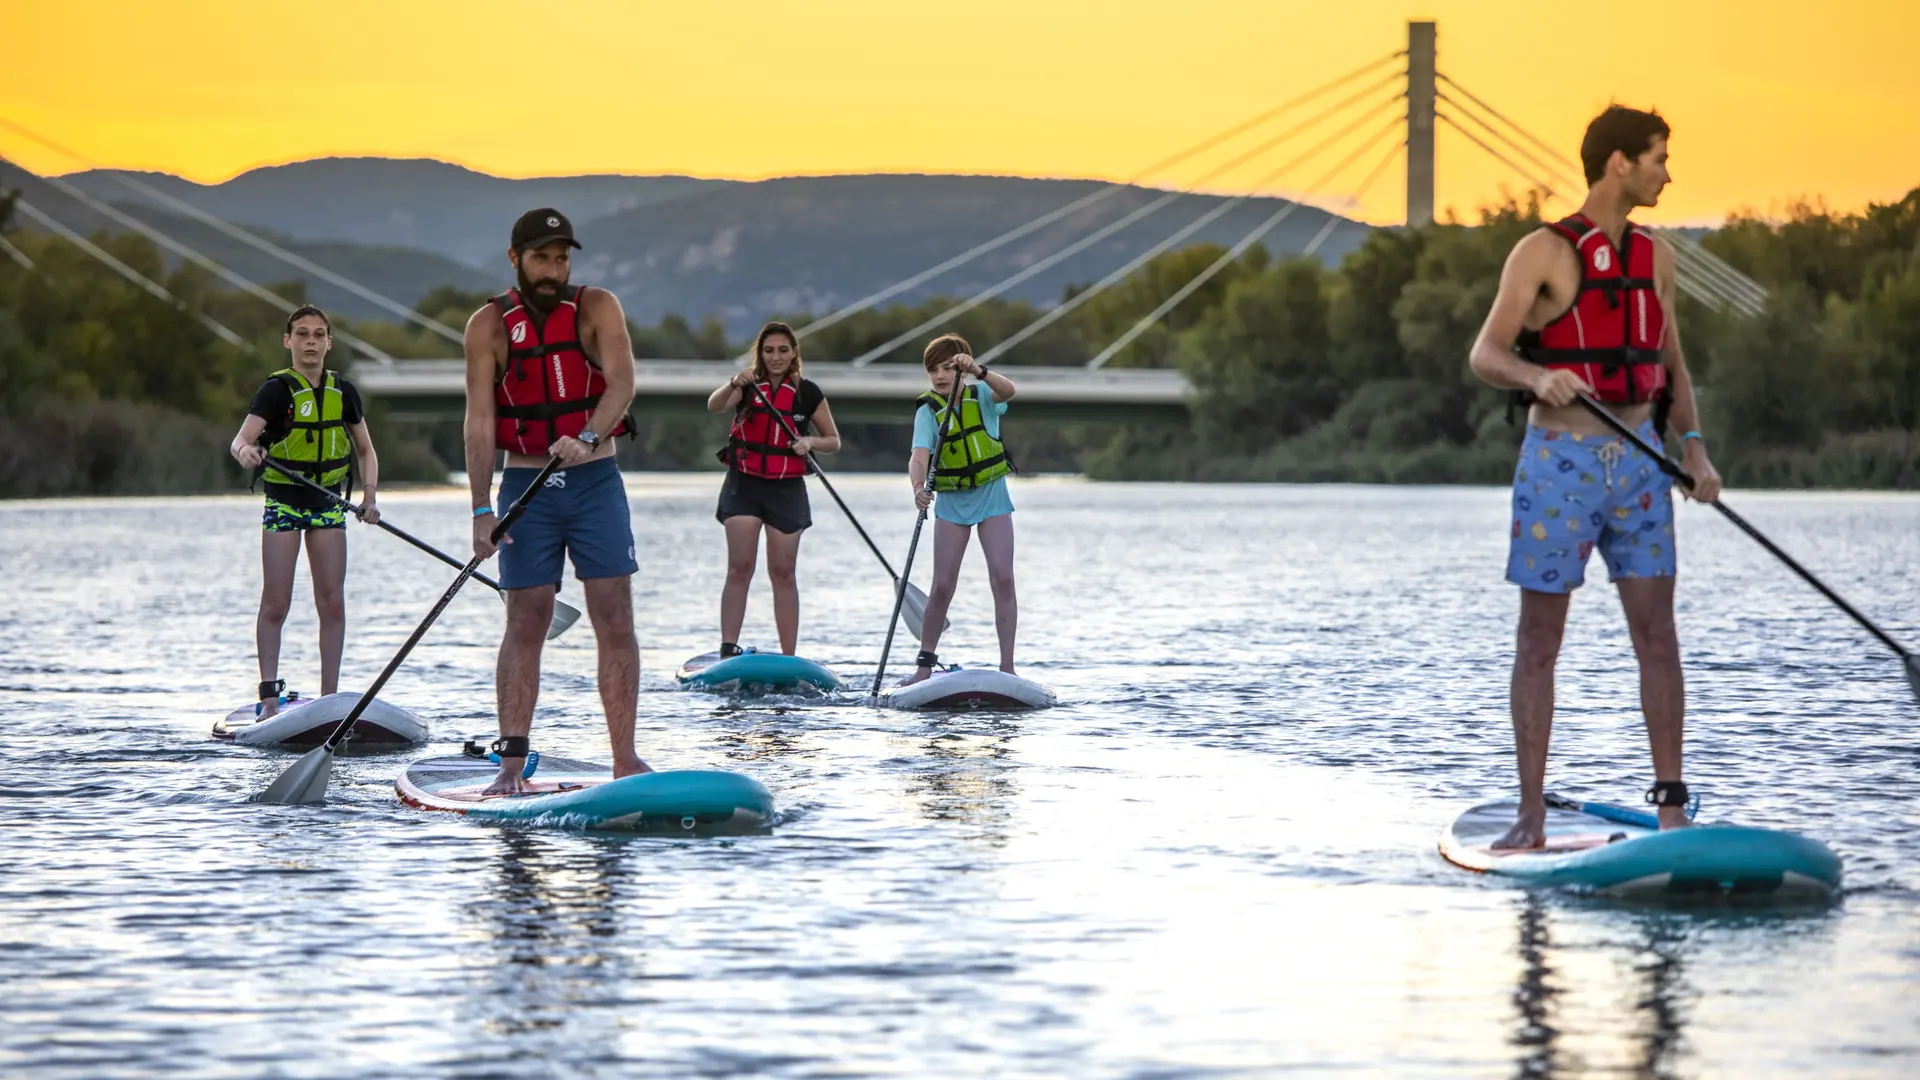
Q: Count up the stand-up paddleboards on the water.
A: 5